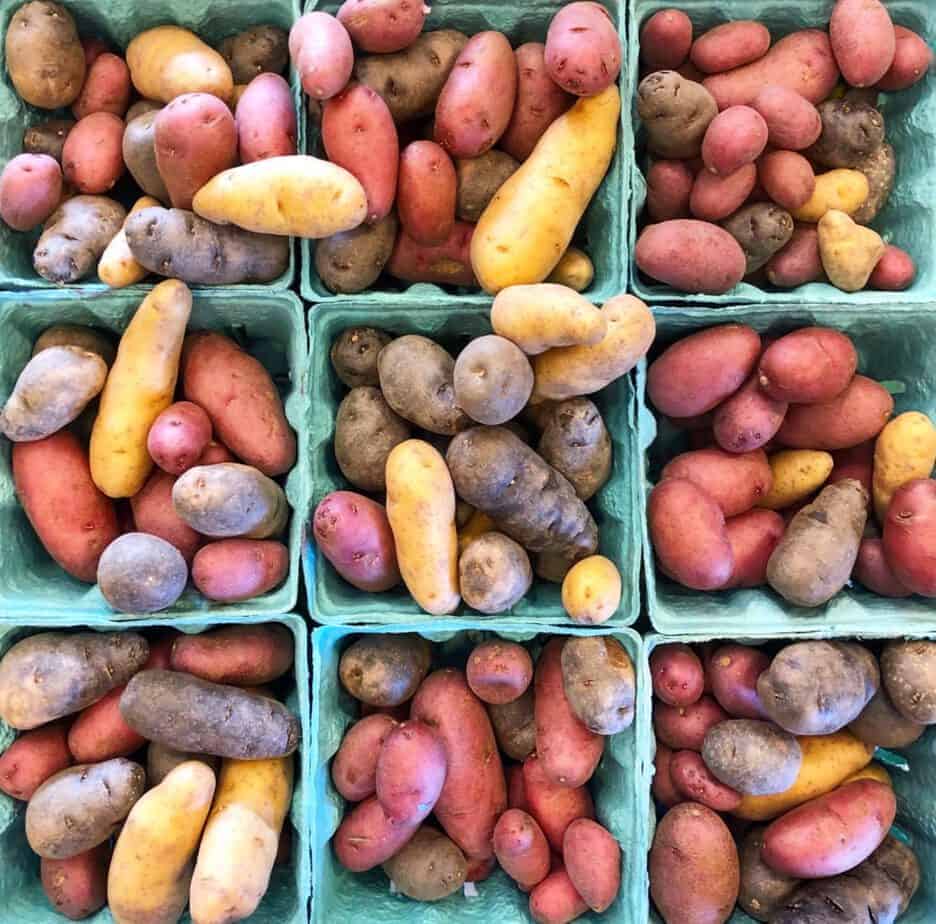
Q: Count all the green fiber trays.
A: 9